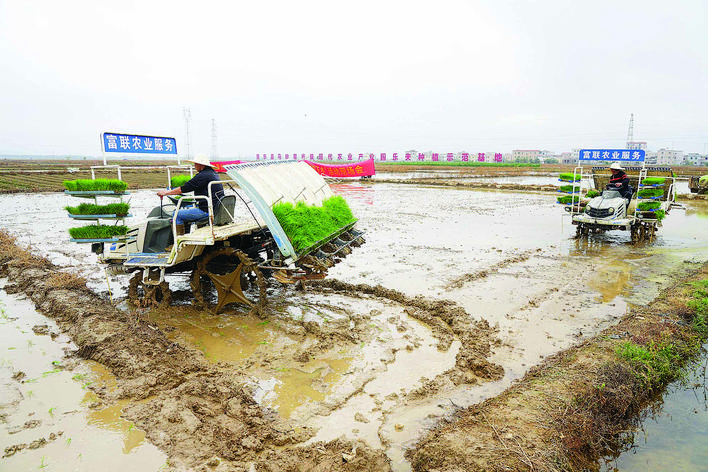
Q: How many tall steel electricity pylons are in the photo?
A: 3